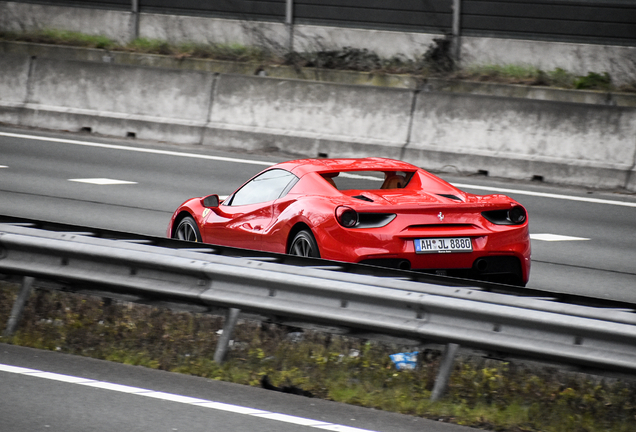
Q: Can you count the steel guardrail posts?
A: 3